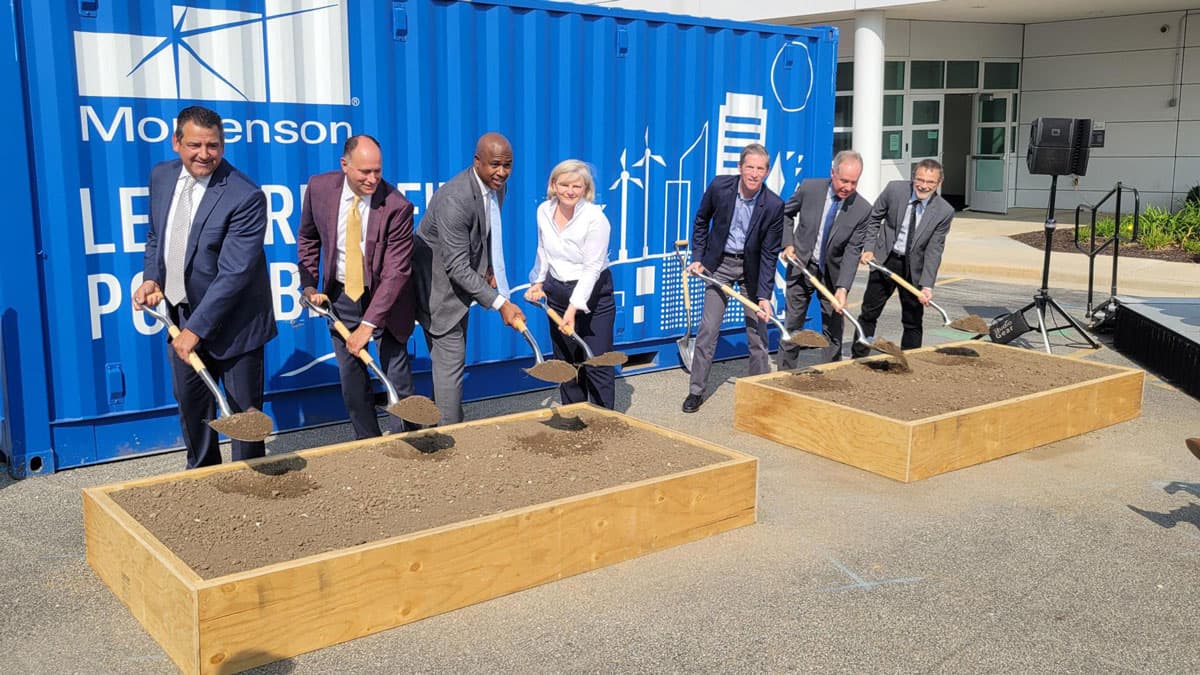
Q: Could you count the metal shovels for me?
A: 8